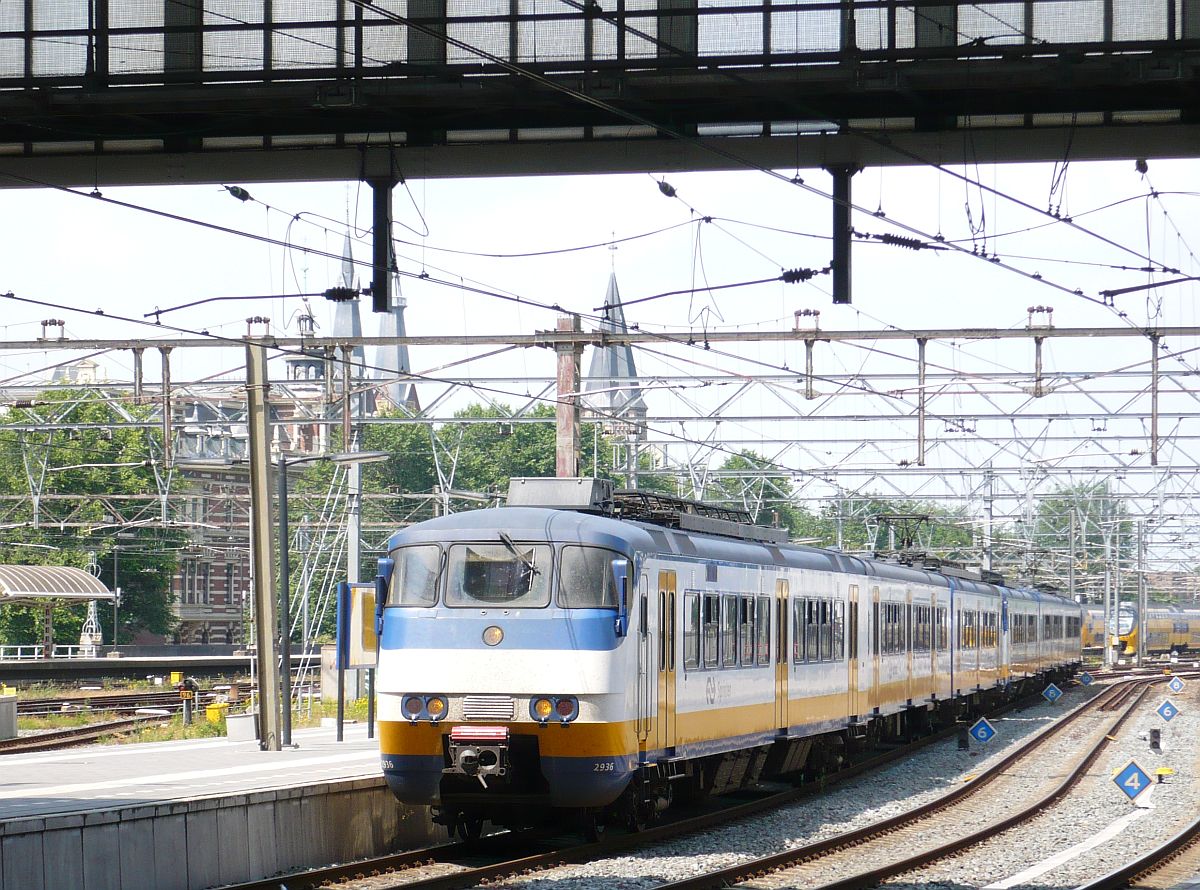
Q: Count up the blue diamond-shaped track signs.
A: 6